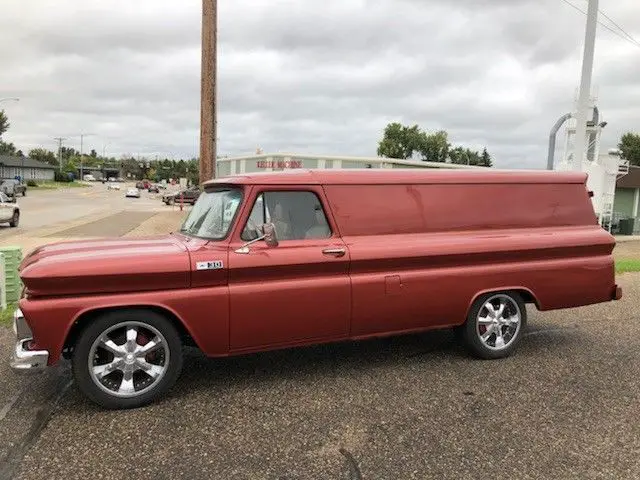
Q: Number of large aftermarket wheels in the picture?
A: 2